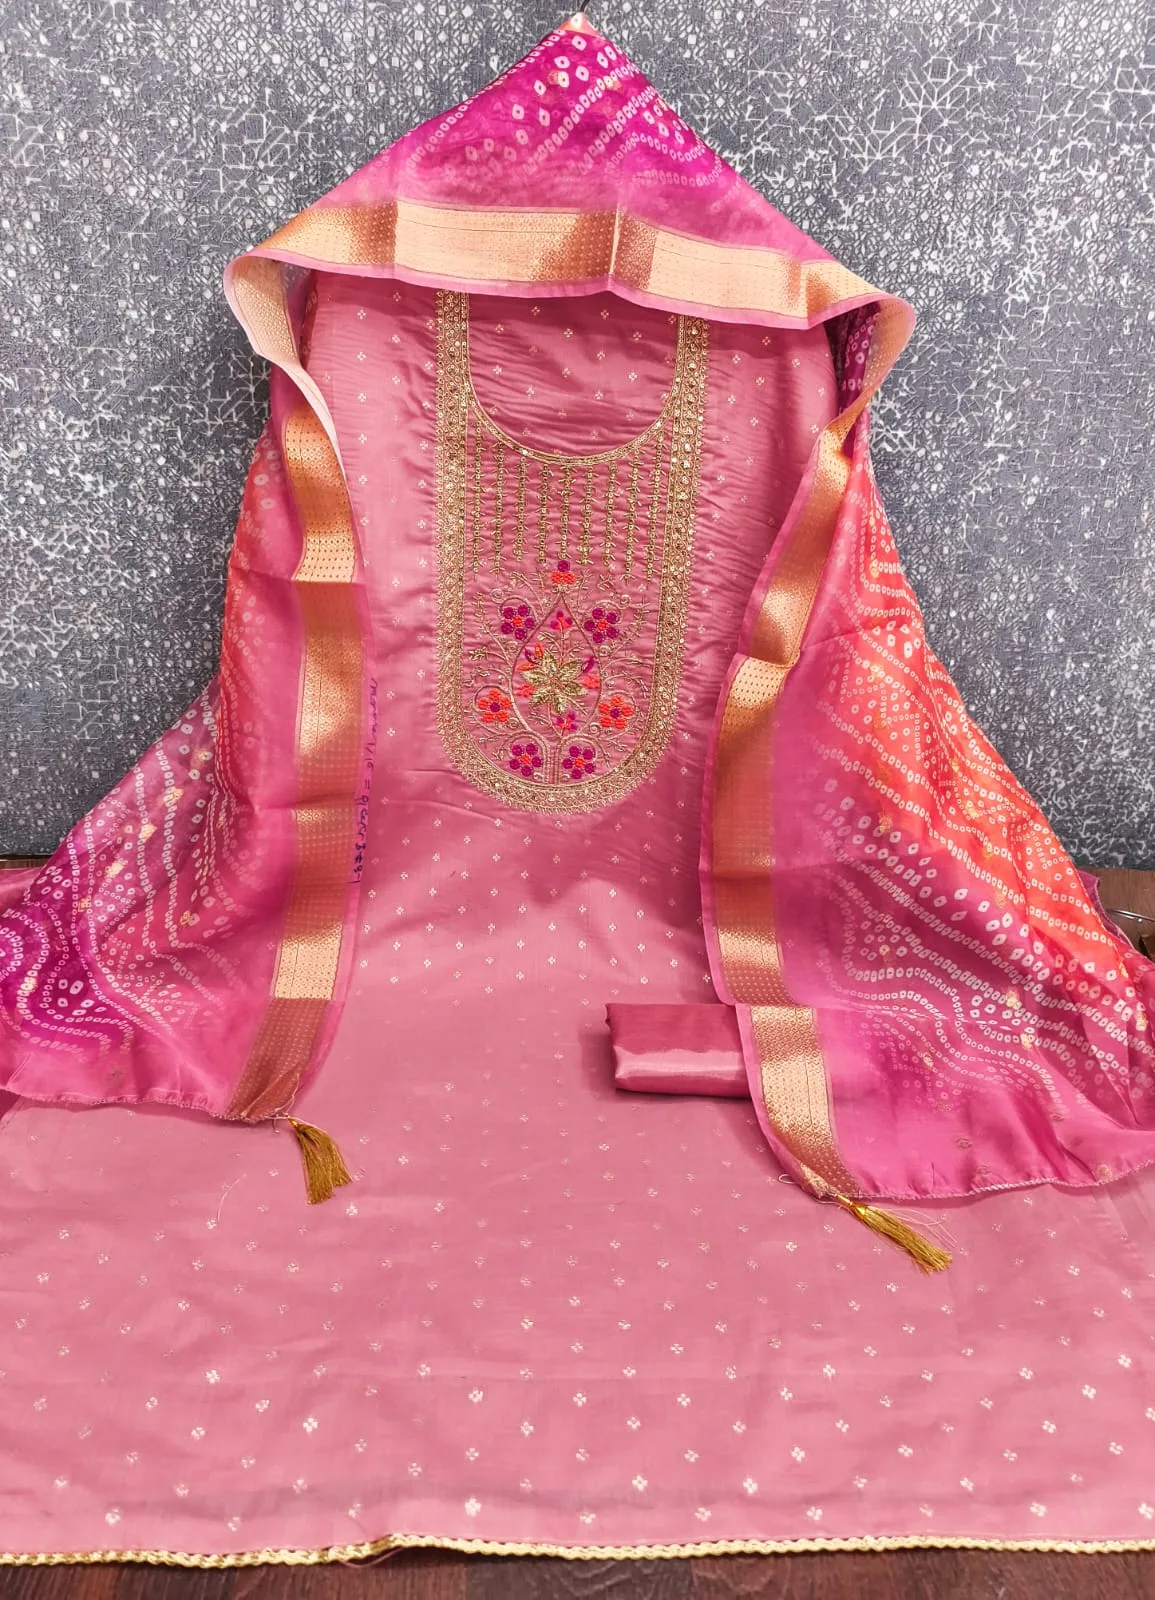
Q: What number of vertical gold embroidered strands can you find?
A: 9